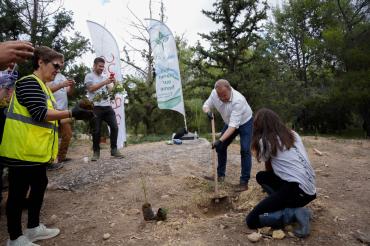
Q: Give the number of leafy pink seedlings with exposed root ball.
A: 0